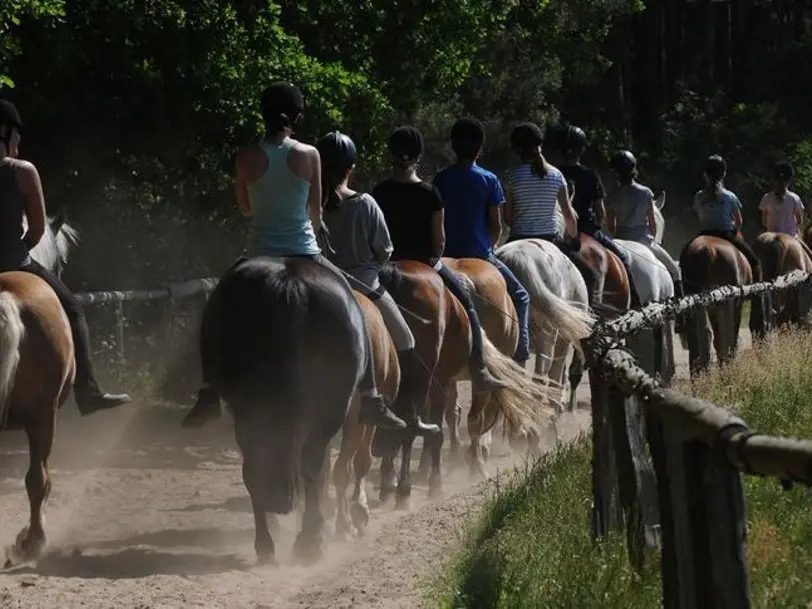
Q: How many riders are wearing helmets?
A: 10